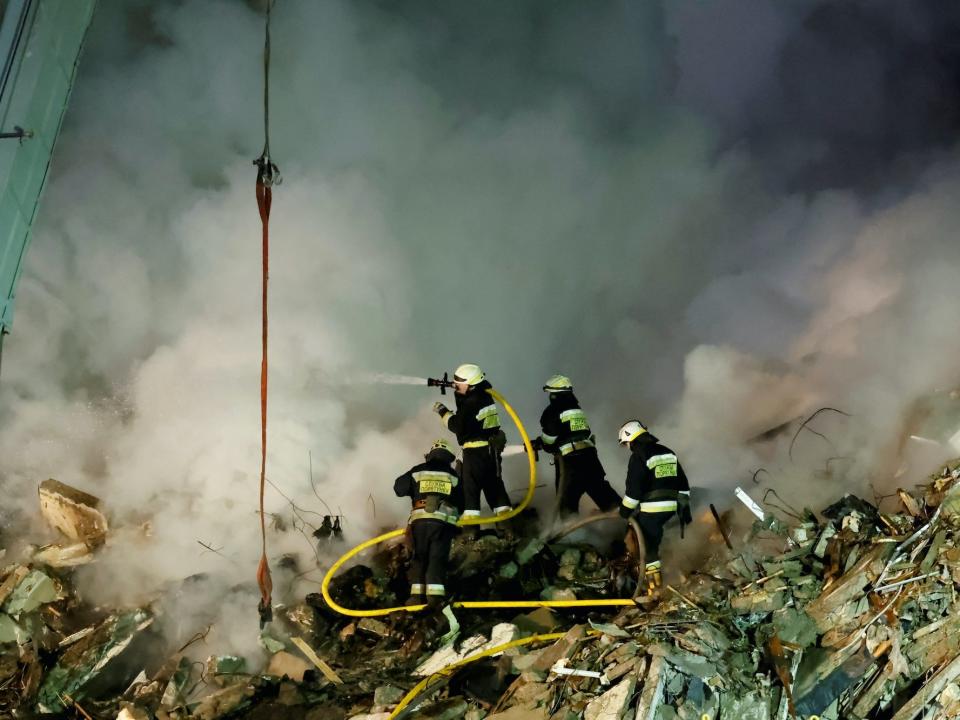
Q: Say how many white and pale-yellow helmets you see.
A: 4